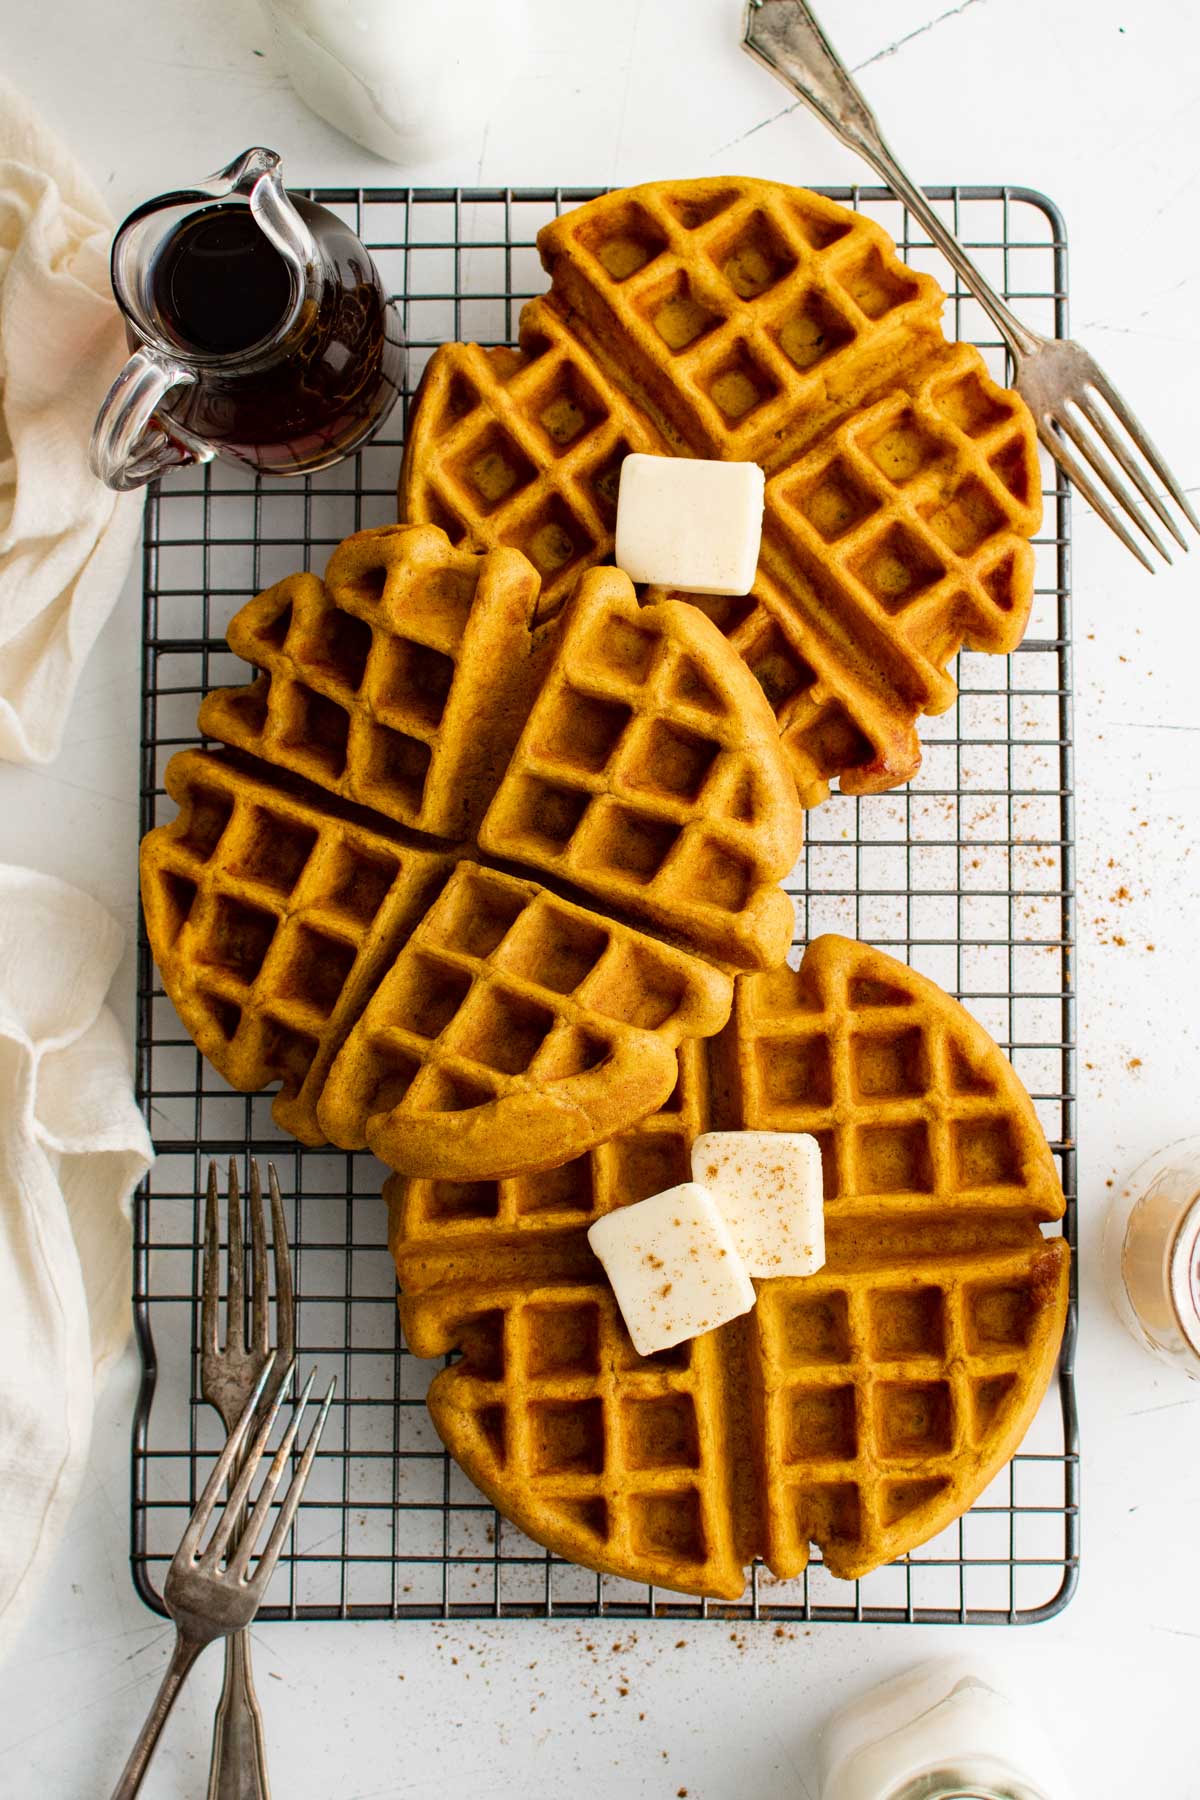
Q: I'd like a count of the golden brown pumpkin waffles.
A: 3